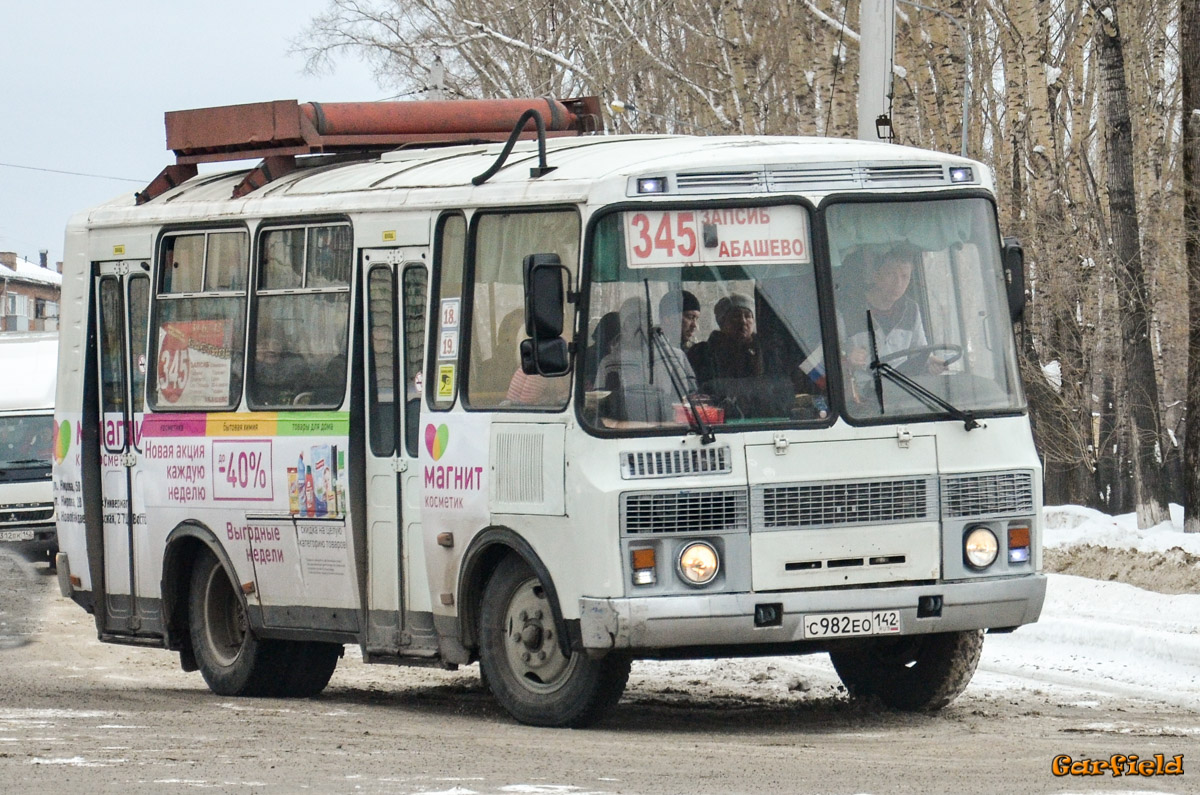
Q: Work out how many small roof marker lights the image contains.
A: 2